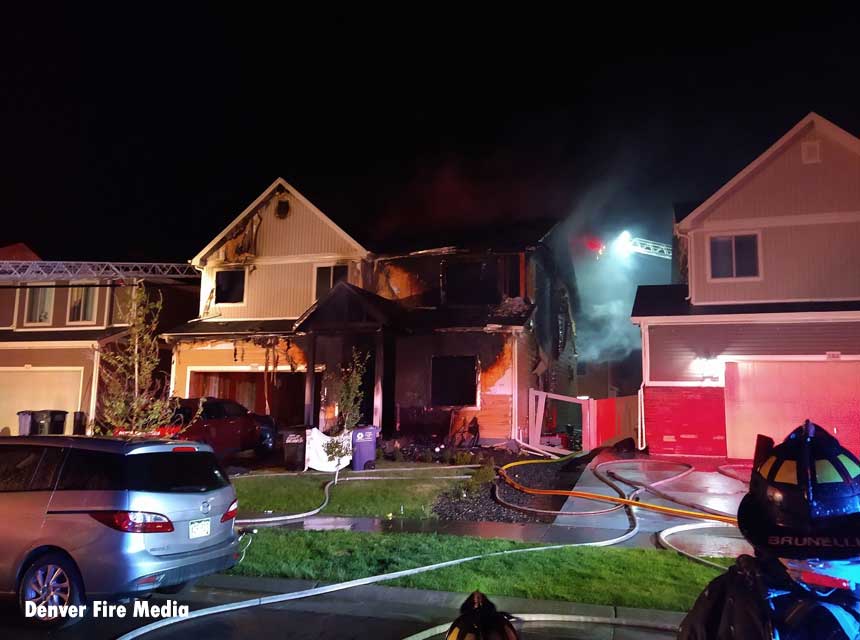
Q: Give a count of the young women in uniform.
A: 0